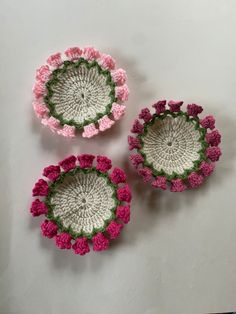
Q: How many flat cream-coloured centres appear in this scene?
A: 3